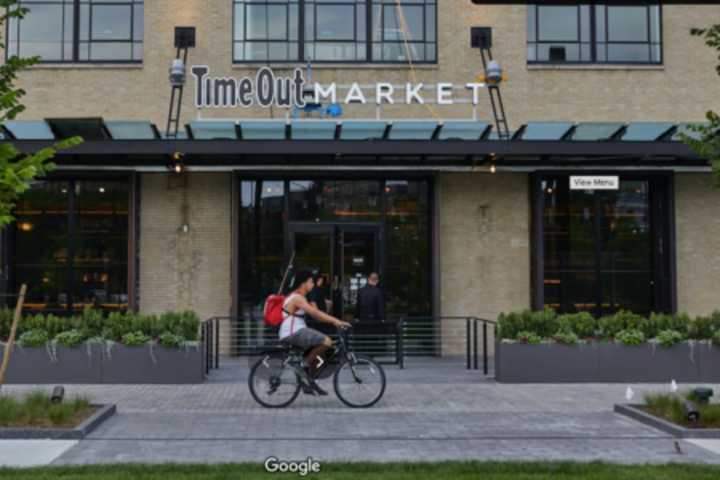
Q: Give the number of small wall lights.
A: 2